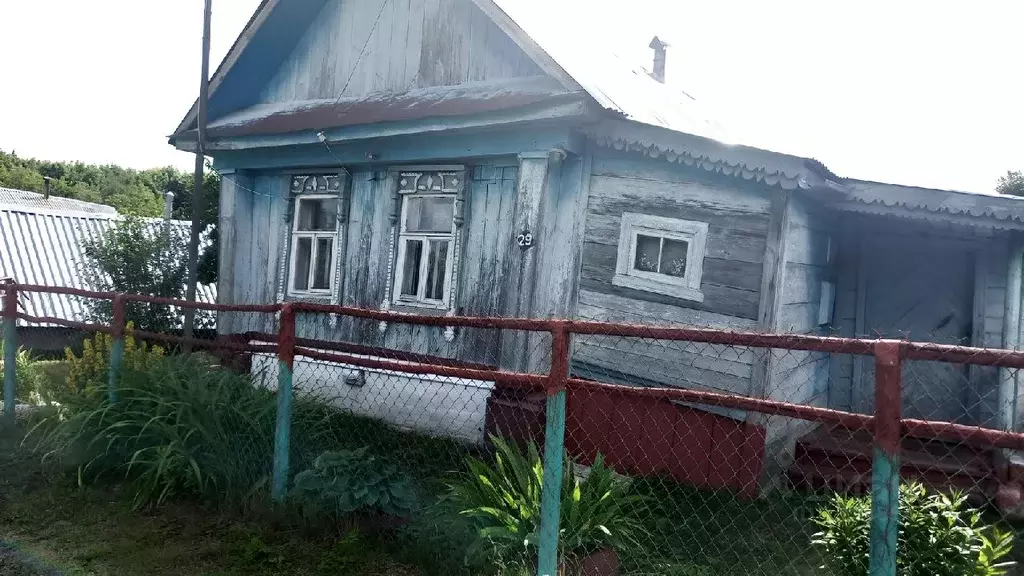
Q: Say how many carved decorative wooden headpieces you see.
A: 2